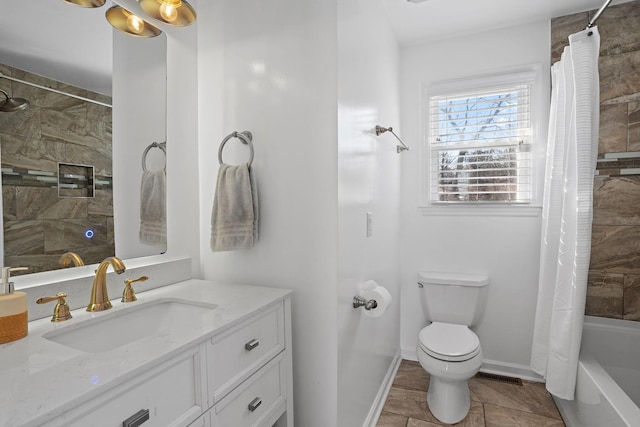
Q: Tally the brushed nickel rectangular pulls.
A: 3